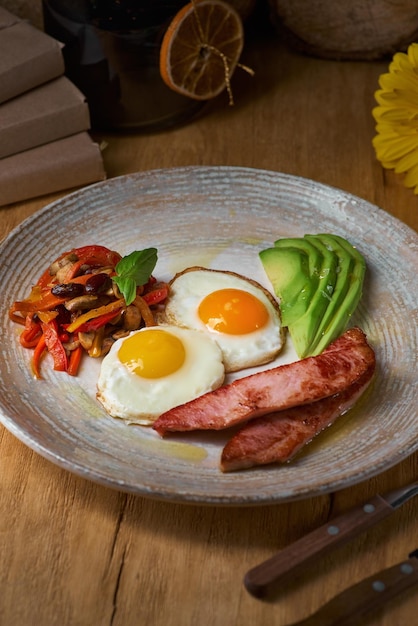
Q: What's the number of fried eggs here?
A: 2